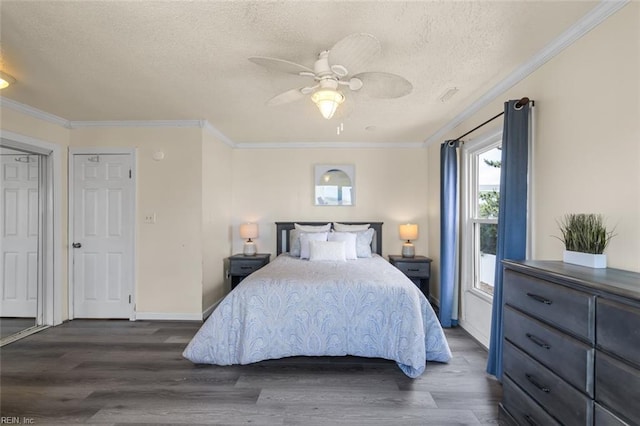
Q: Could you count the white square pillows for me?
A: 2